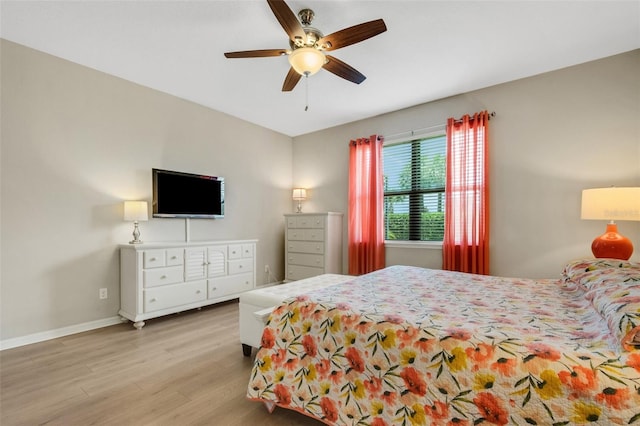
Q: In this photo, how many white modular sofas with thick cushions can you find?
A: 0